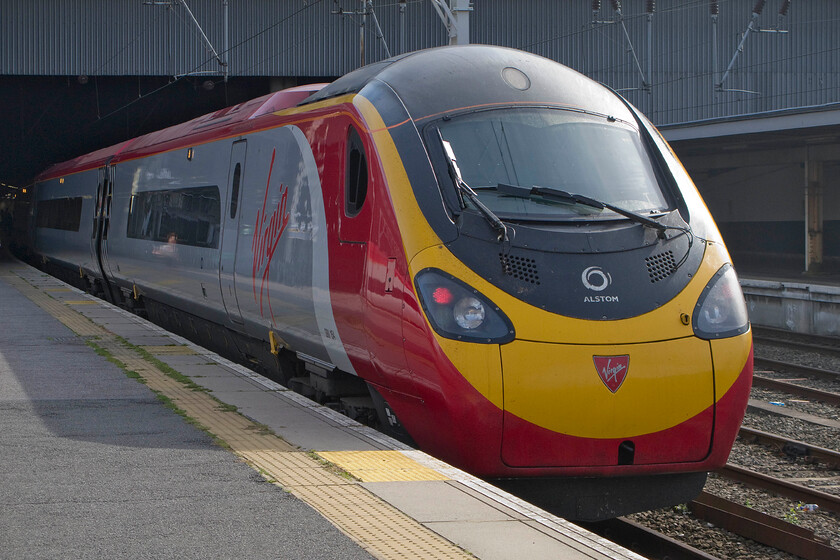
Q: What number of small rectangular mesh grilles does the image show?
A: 2